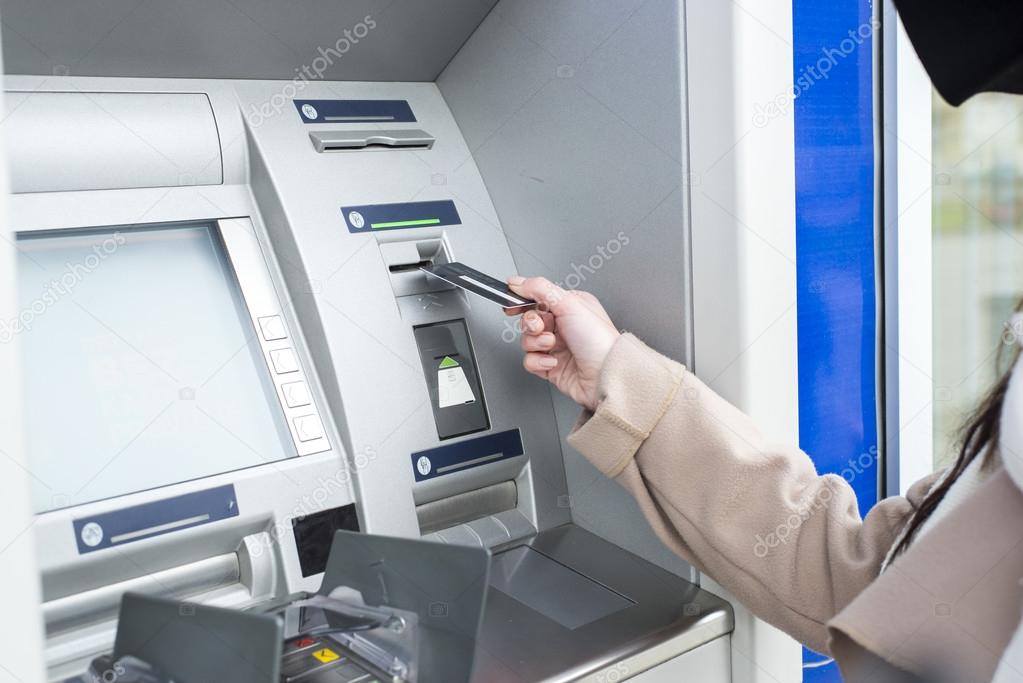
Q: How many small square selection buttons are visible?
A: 4